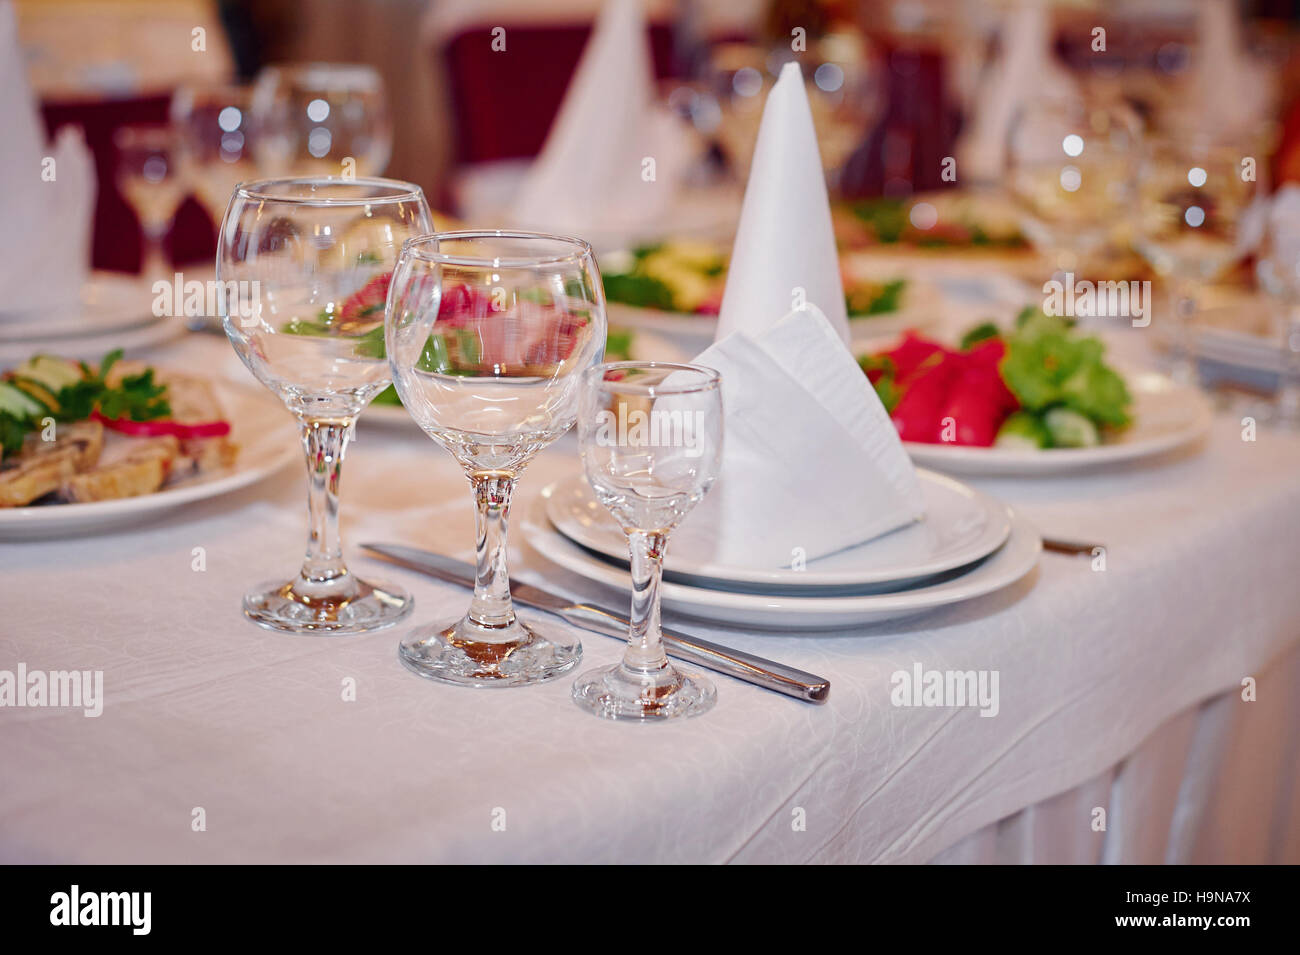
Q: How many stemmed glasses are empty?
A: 3